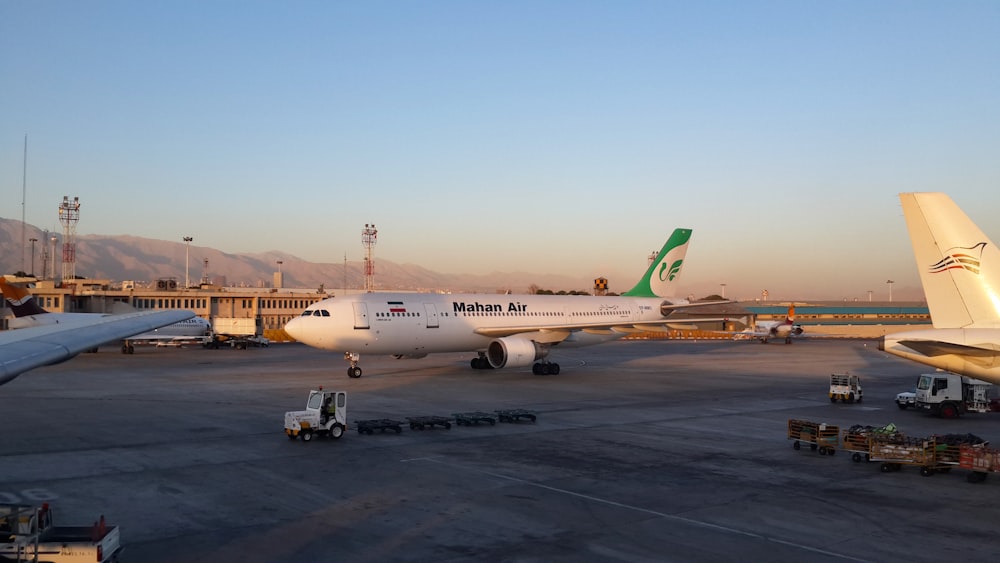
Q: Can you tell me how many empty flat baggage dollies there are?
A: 4